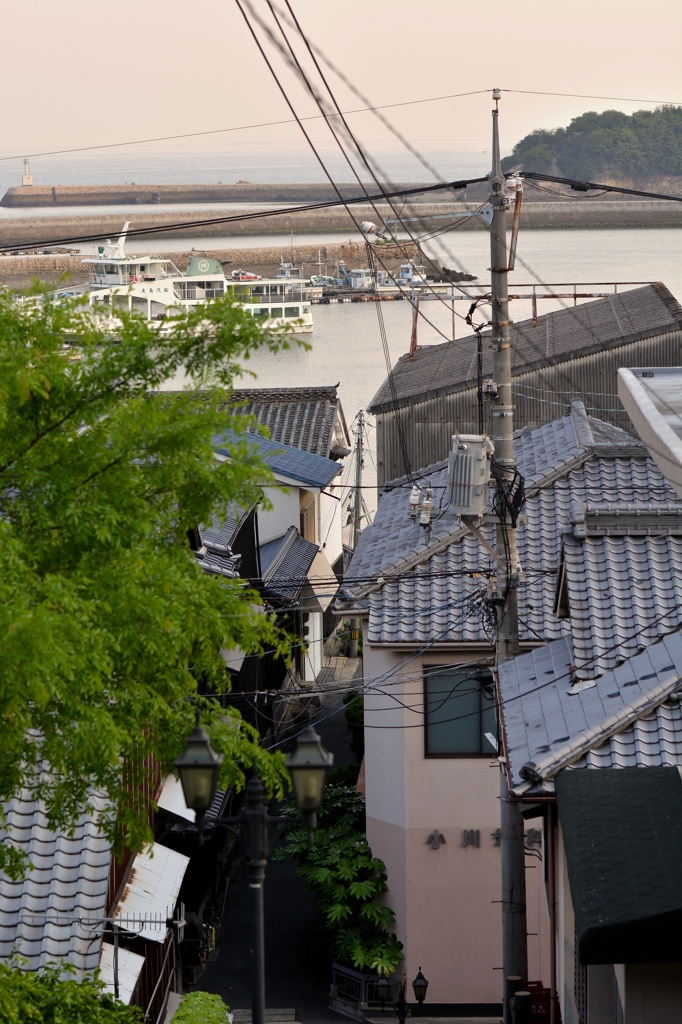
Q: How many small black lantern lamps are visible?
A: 4